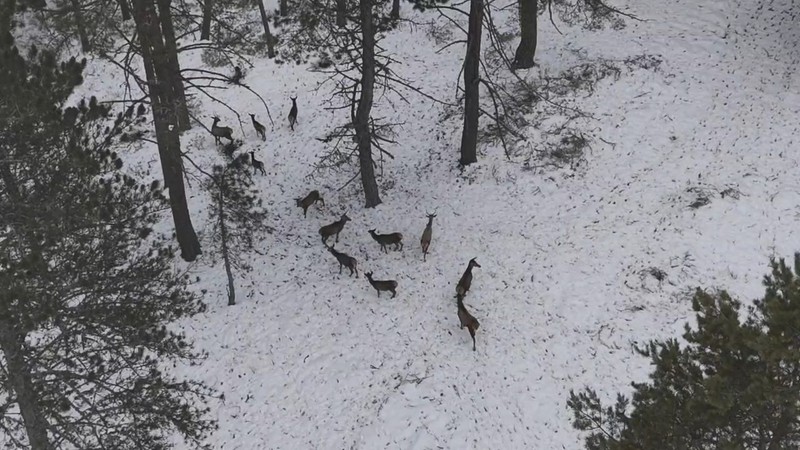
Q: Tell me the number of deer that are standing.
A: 12